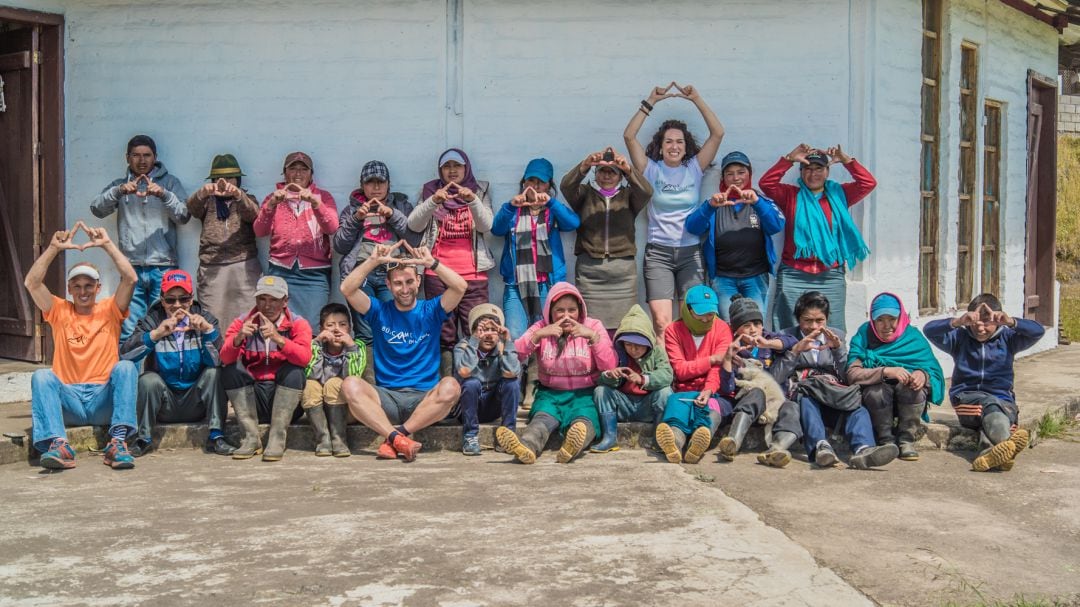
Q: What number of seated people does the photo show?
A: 13